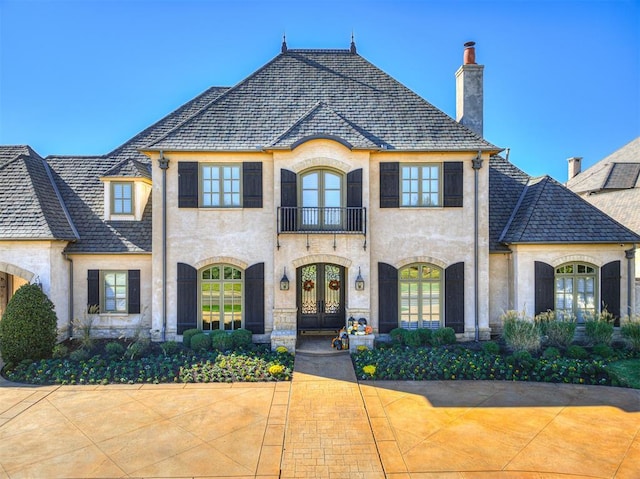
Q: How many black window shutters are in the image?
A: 14